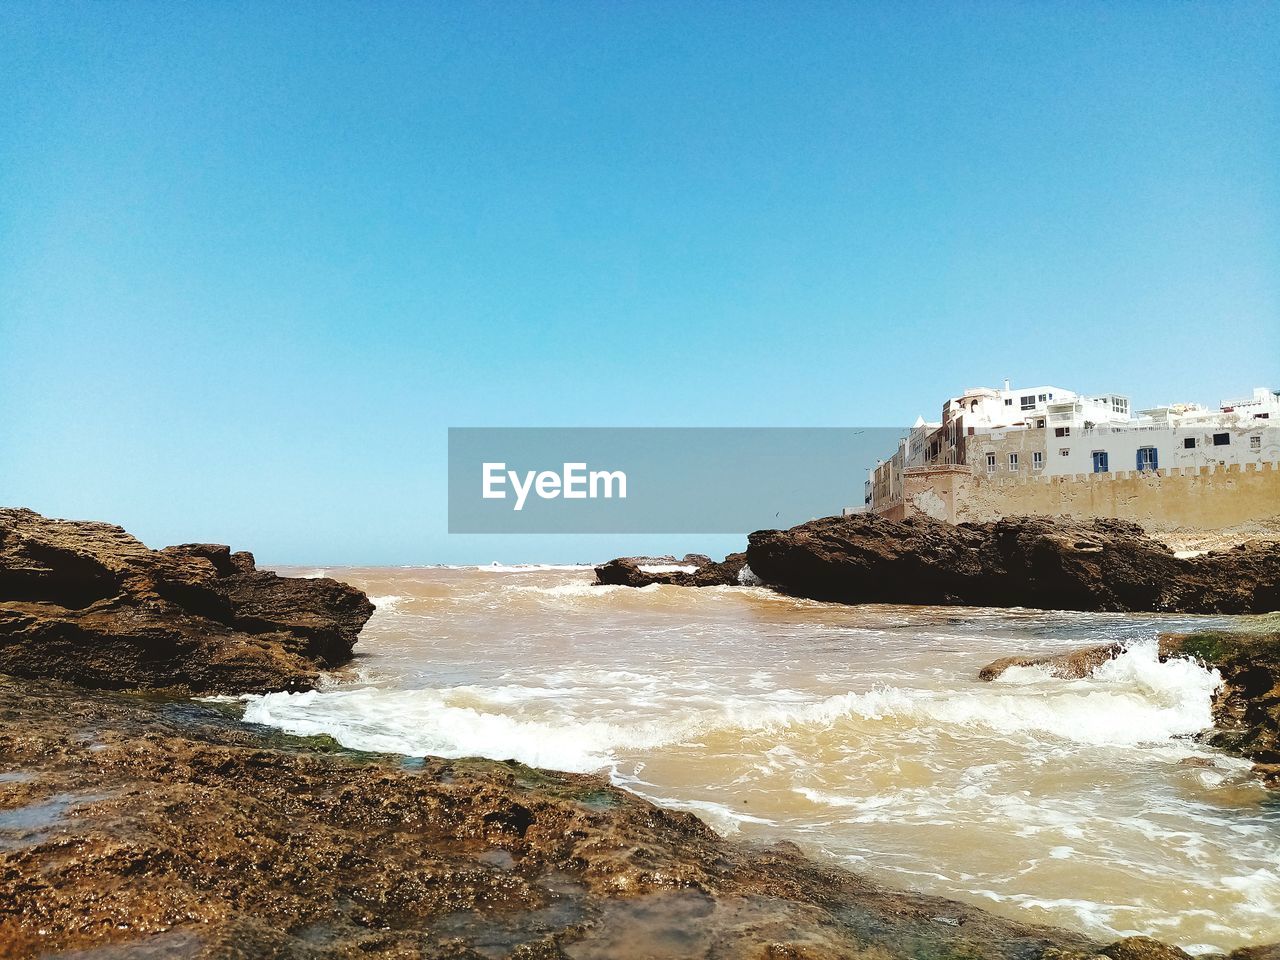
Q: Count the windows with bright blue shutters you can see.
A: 2